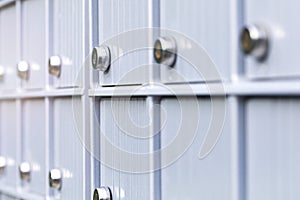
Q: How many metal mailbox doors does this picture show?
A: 12